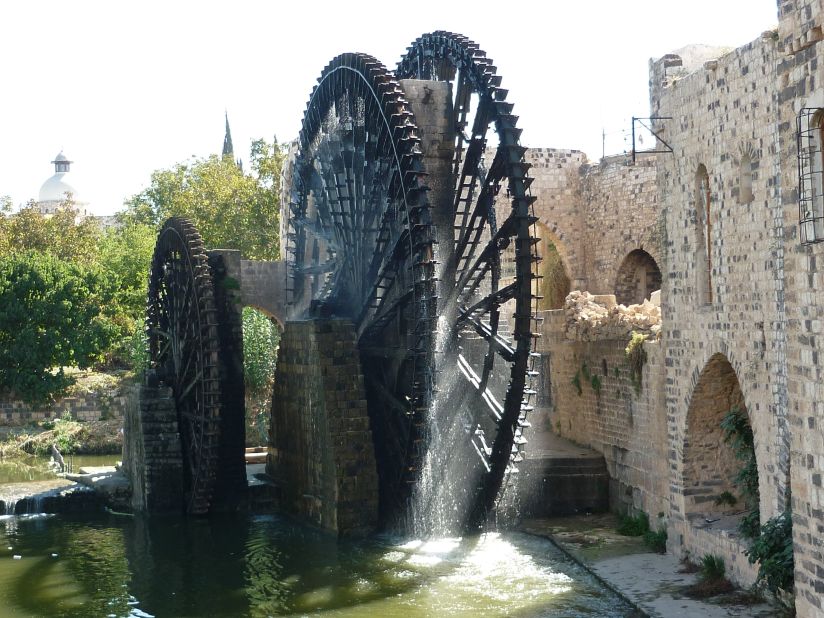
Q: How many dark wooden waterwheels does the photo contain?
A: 3